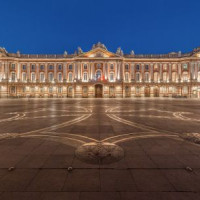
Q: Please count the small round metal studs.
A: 3